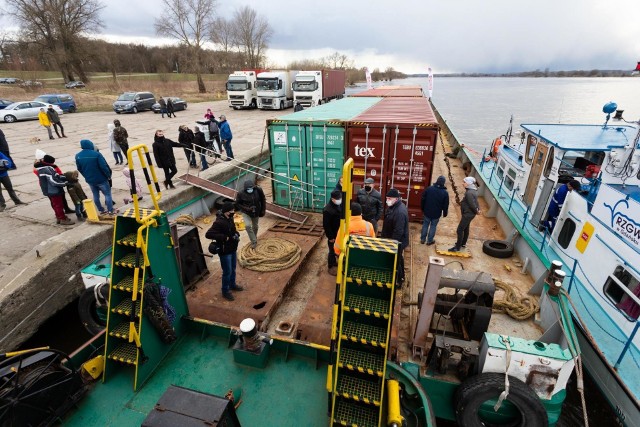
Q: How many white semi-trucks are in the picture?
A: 3